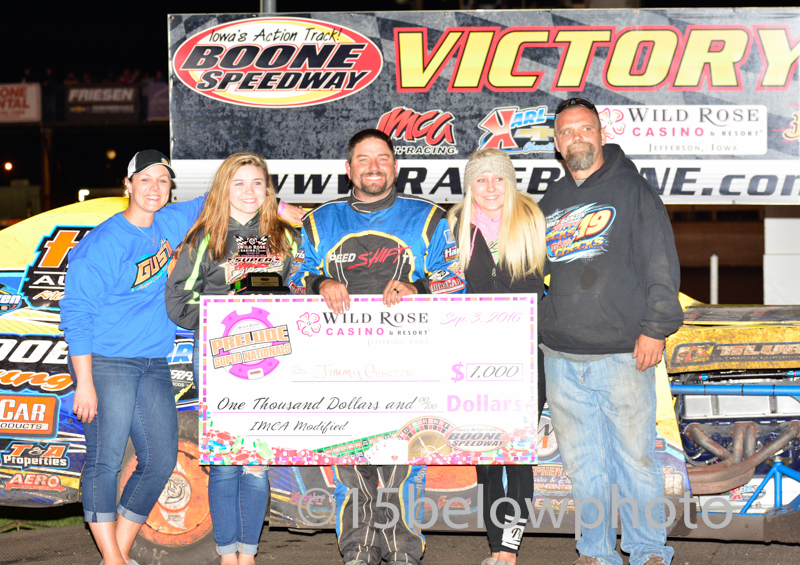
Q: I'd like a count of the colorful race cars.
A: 1